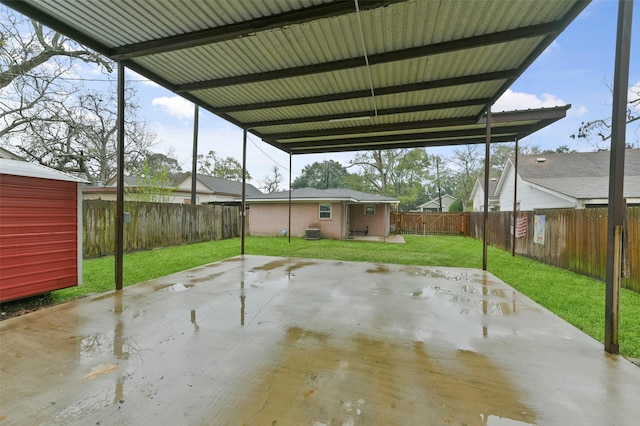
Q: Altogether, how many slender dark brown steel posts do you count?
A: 6